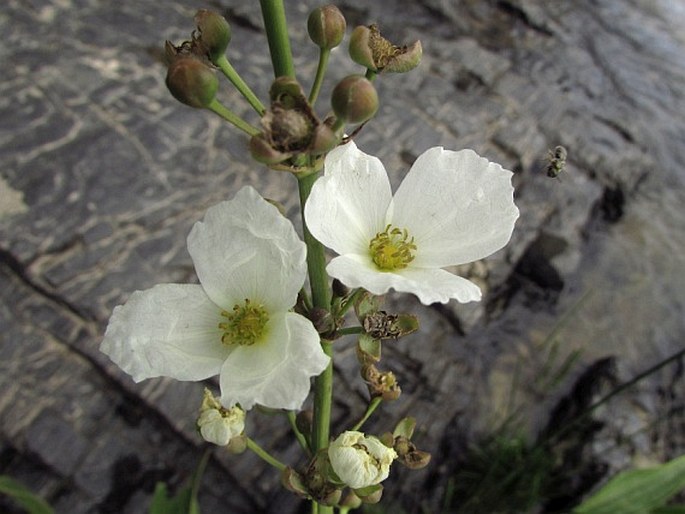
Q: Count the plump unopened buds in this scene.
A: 3